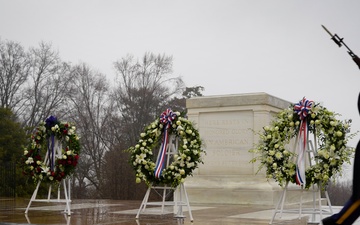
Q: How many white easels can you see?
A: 3